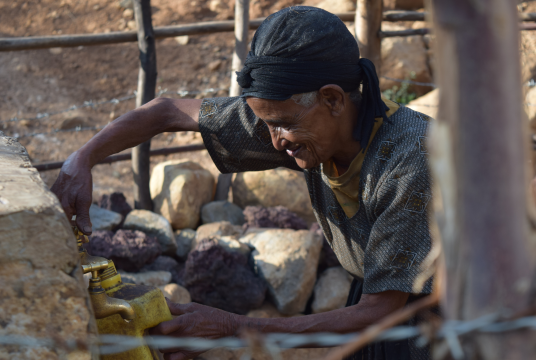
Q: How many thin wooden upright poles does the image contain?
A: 3